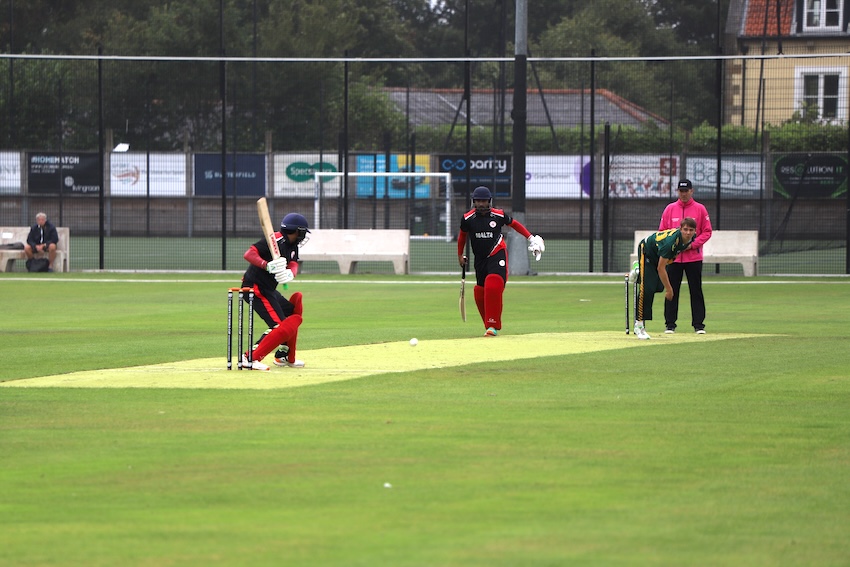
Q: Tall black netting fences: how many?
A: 1